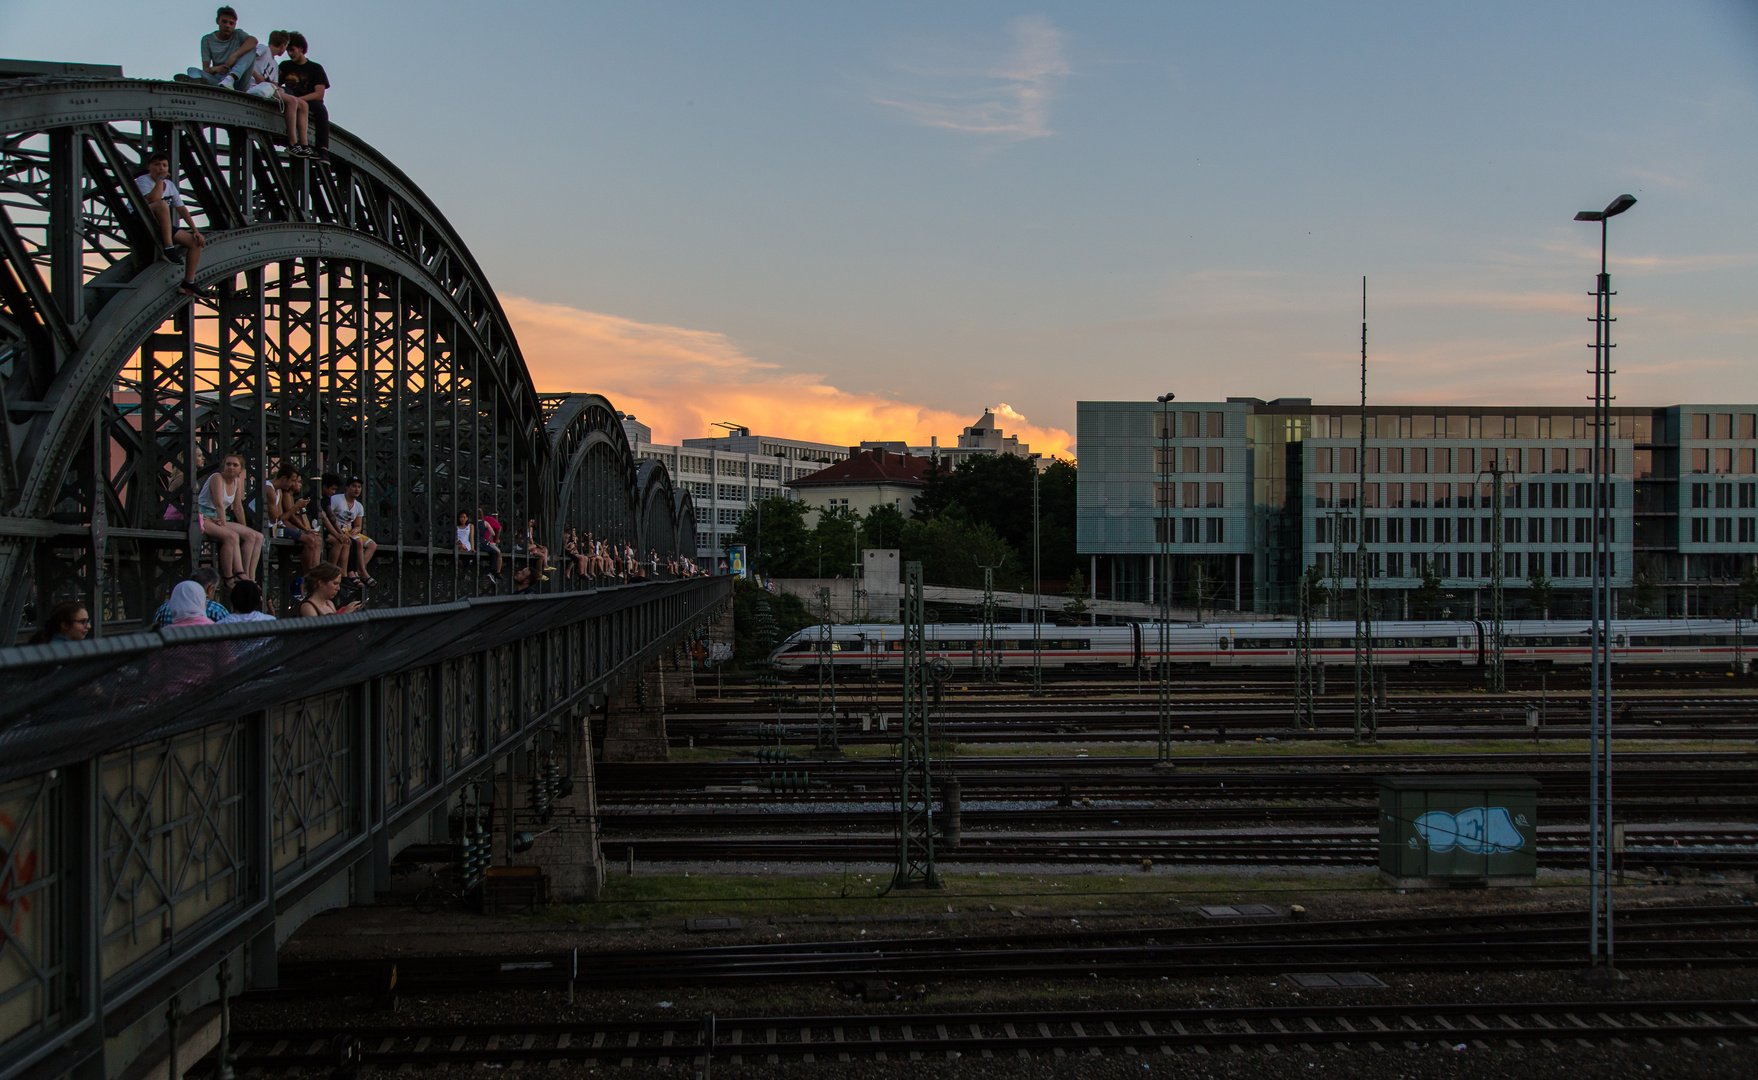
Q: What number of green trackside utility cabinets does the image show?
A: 1